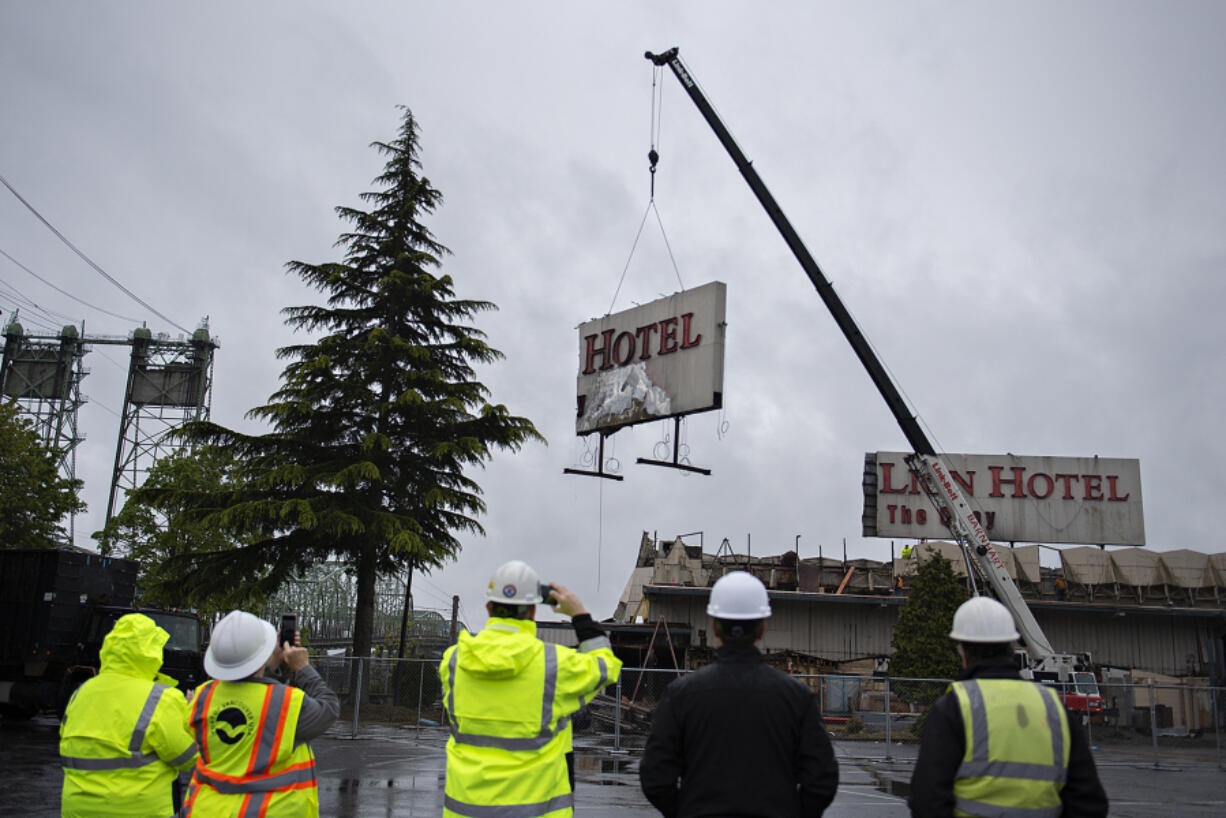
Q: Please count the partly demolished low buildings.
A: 1